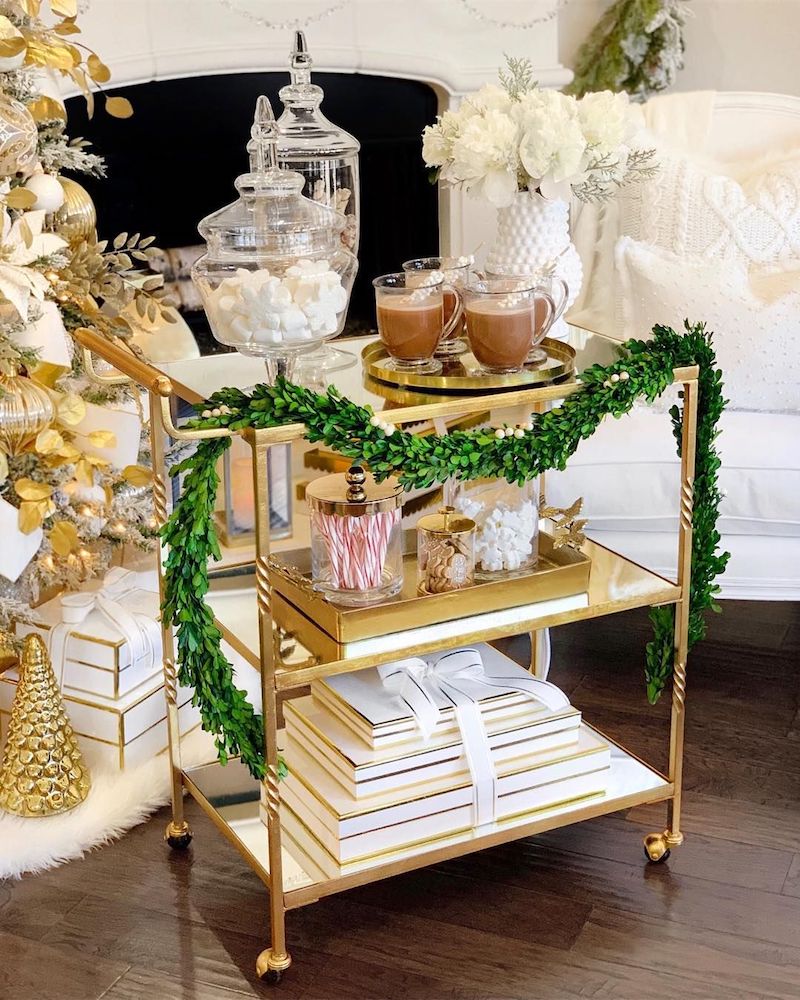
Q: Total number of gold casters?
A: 3